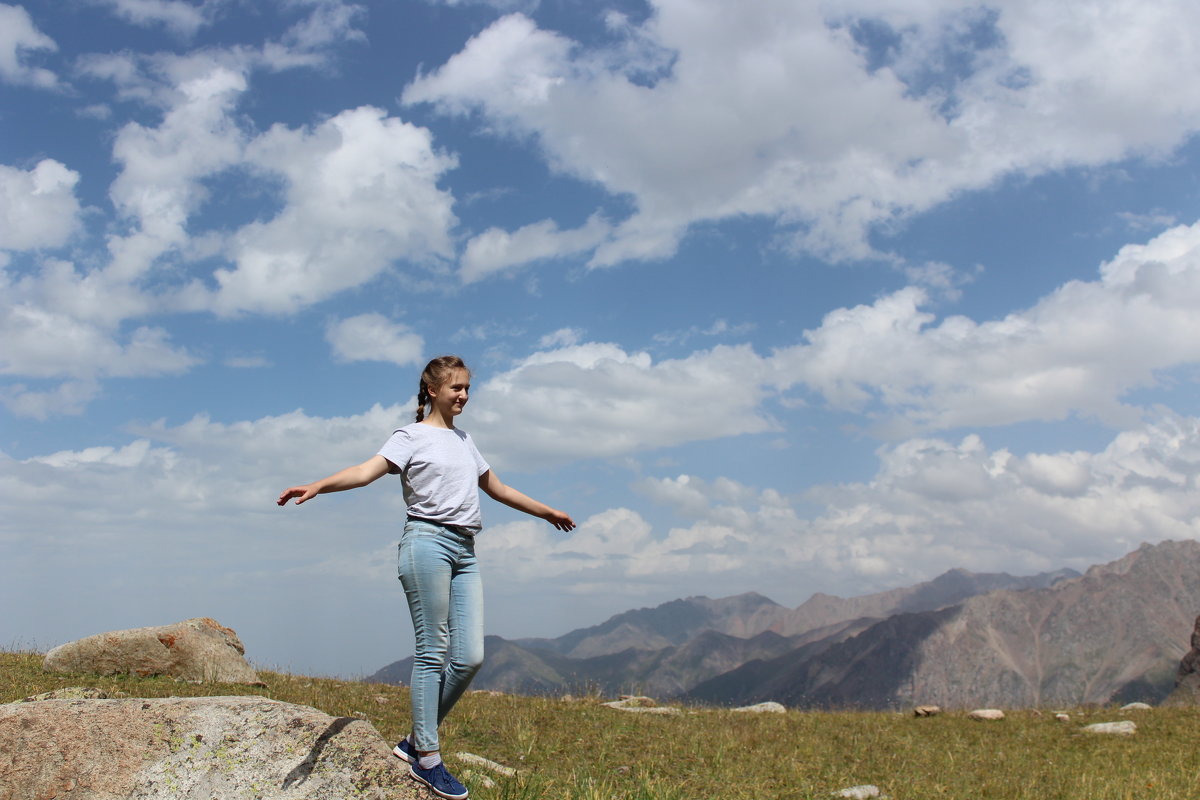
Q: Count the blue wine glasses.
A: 0